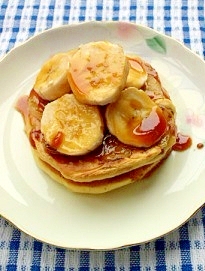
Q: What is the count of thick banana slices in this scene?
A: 5